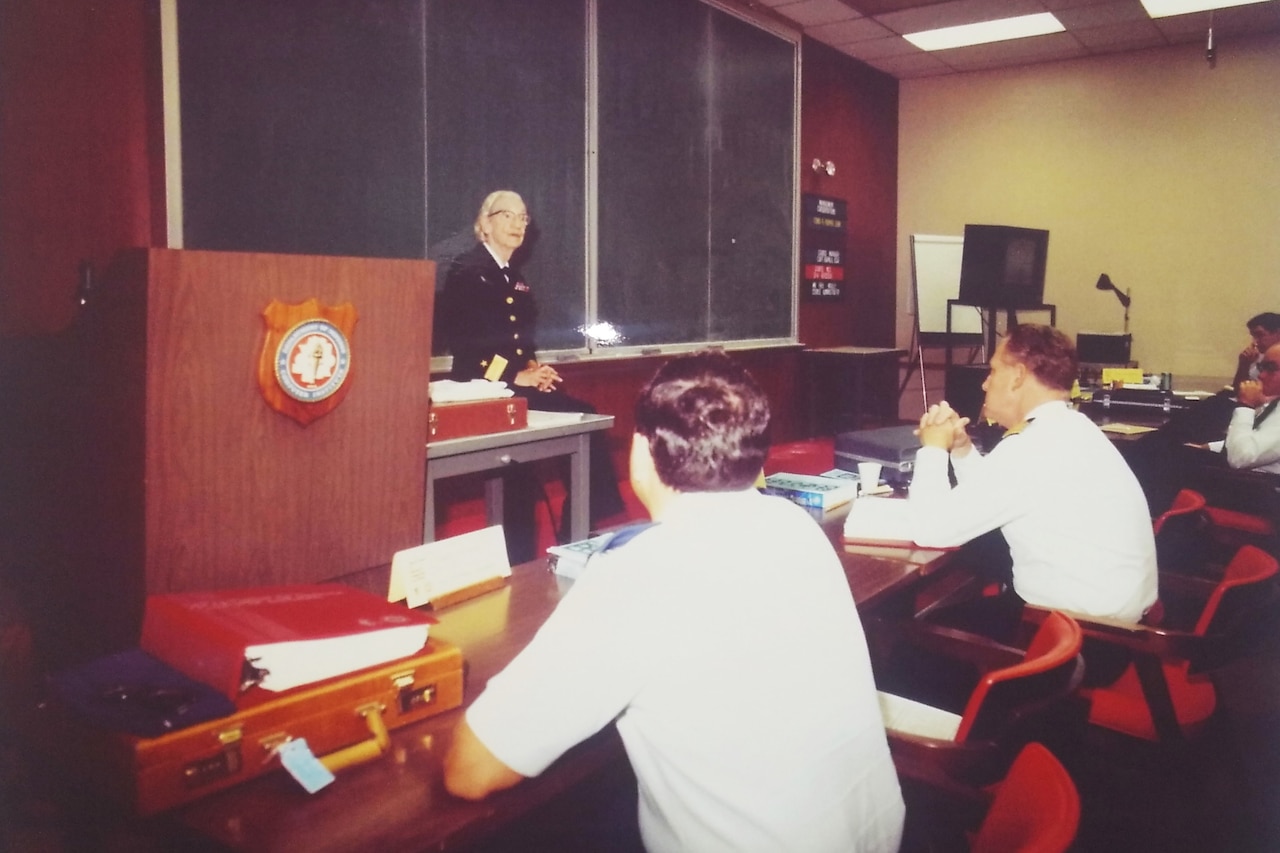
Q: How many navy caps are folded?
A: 1